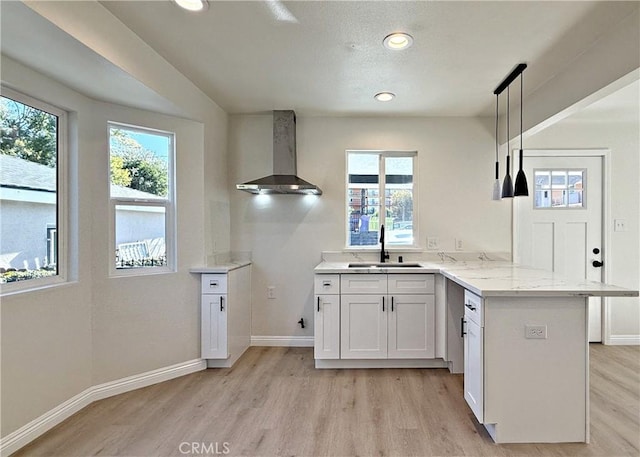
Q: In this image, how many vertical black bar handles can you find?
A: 5